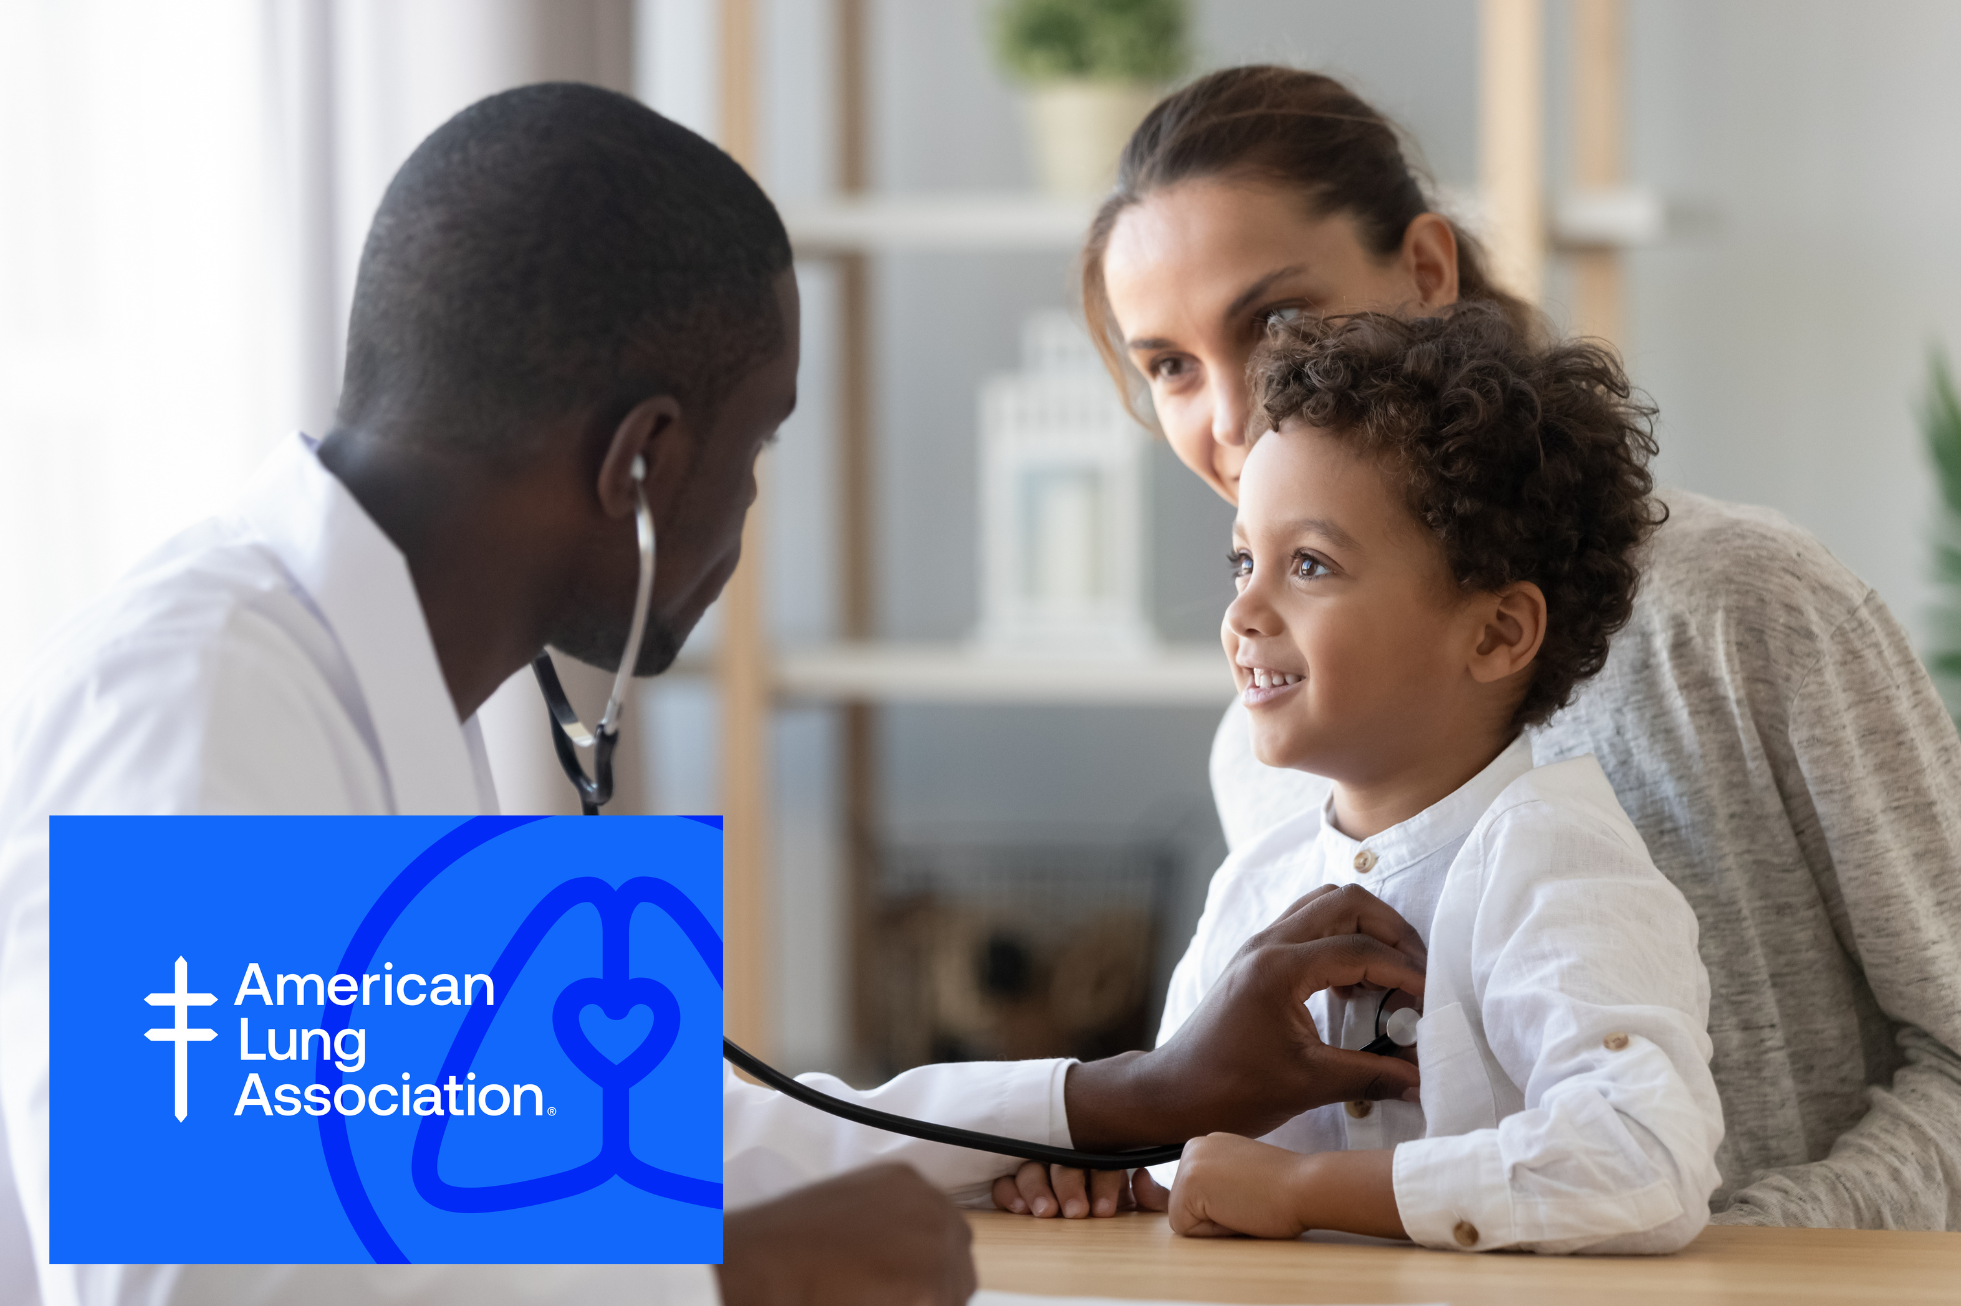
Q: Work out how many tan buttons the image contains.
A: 4